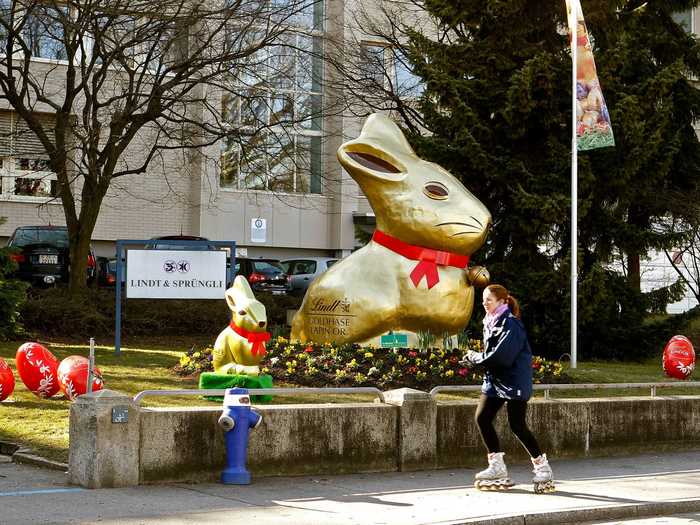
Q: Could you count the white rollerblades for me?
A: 2